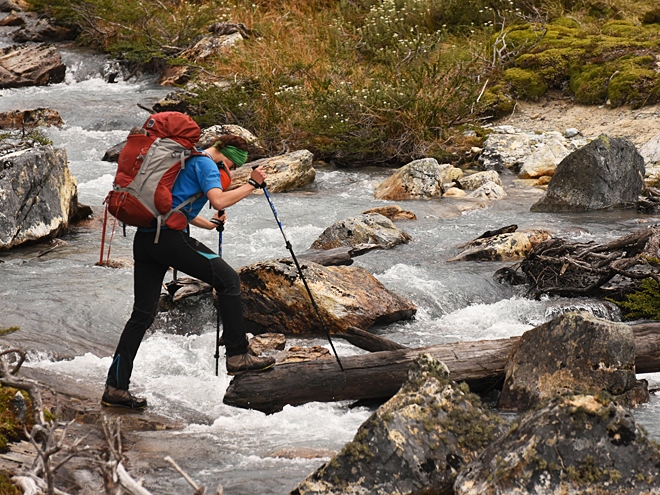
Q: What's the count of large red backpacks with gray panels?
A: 1